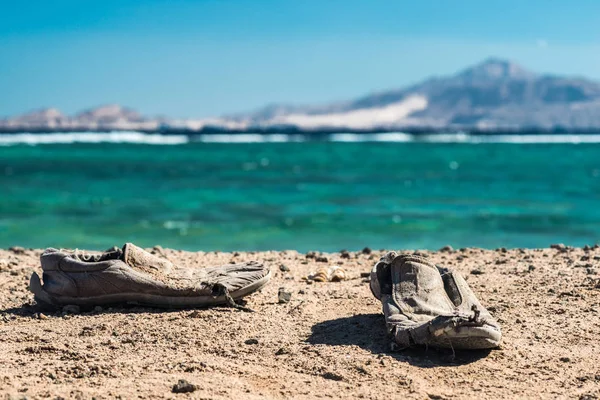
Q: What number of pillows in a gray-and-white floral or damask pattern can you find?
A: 0